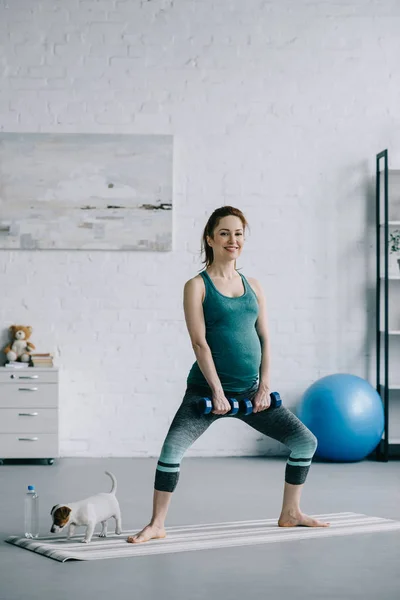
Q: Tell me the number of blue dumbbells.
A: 2